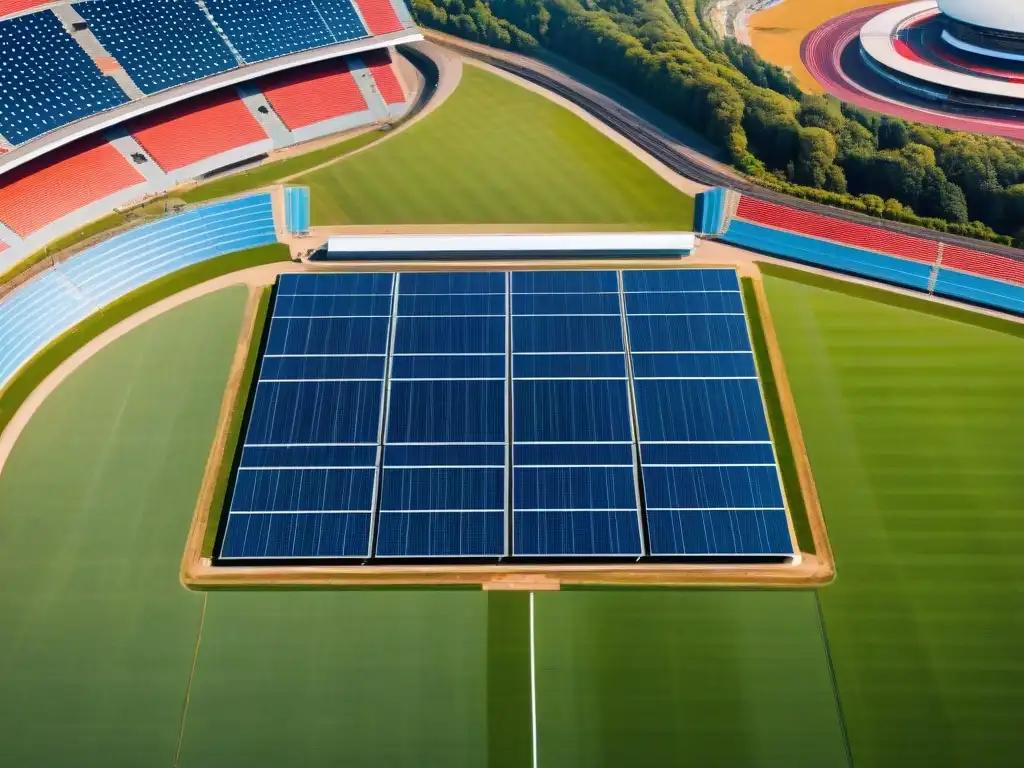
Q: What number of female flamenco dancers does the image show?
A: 0